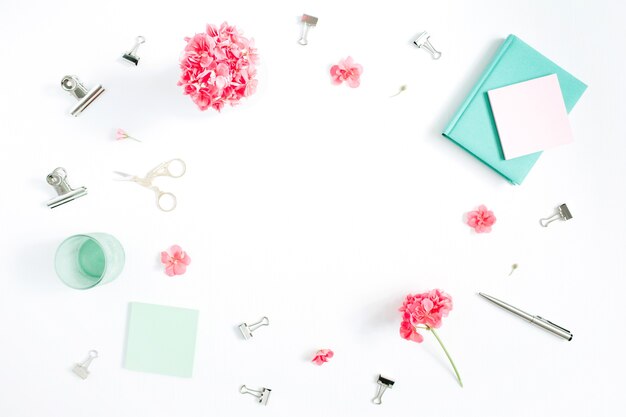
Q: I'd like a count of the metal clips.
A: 10